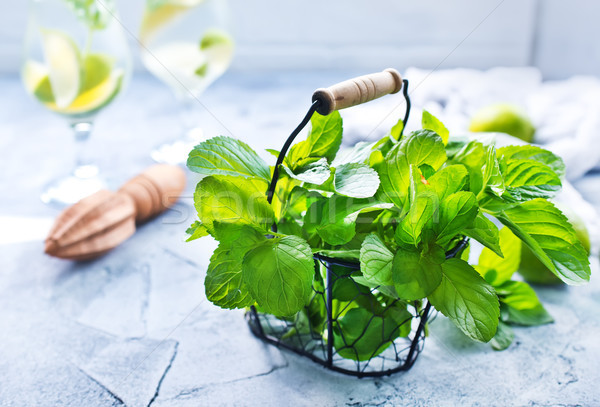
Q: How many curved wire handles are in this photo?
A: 1